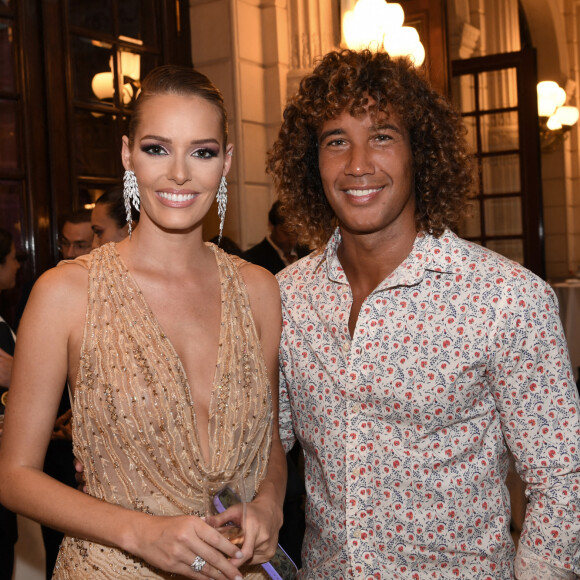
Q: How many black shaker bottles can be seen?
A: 0